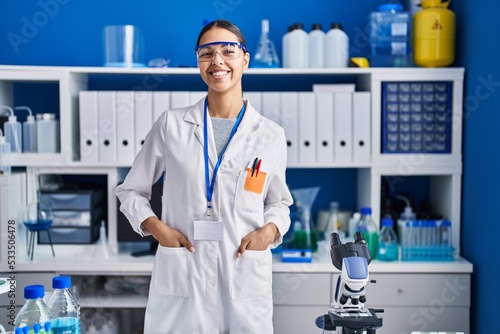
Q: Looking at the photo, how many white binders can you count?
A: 14